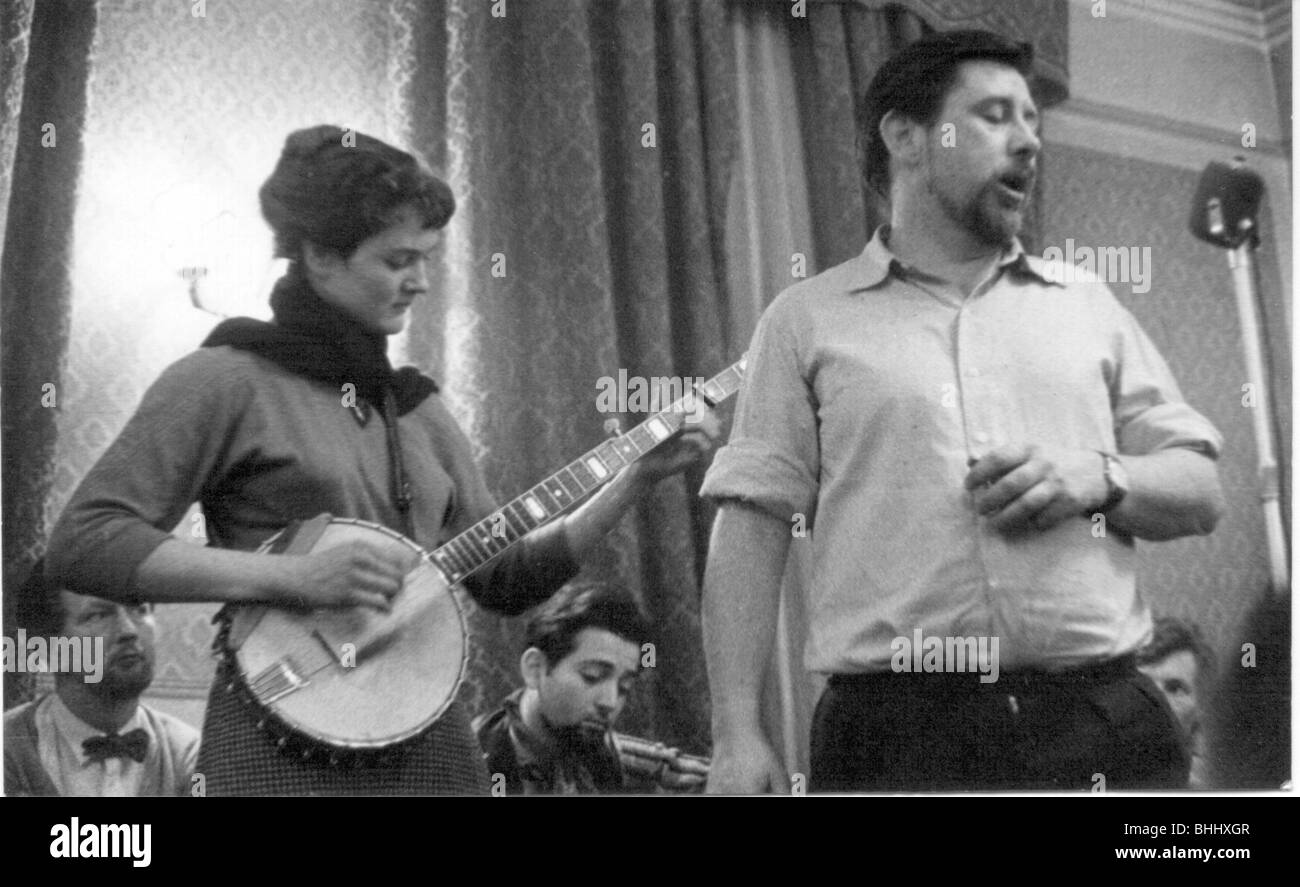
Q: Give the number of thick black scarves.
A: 1